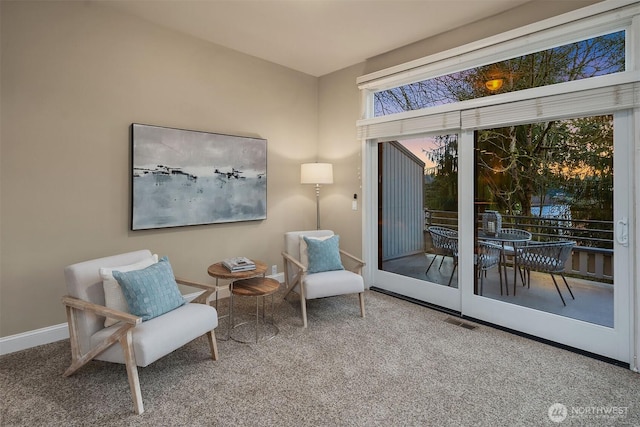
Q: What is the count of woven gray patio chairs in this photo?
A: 4